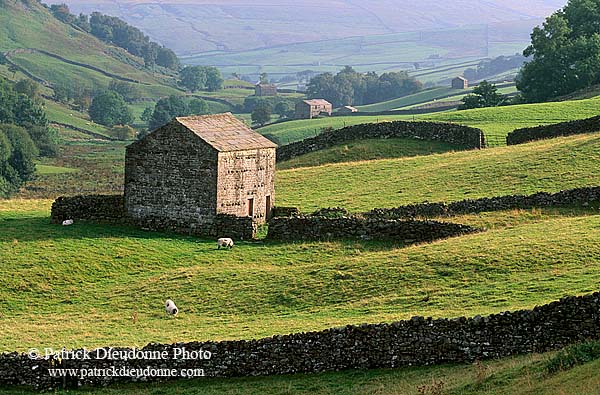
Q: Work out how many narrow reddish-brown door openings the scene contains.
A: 2